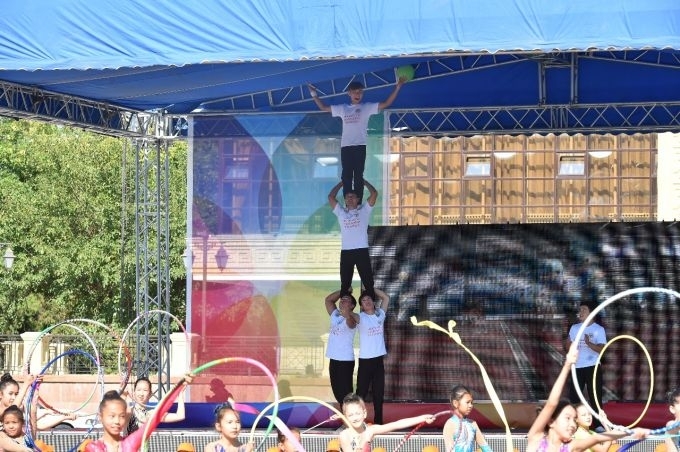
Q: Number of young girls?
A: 11